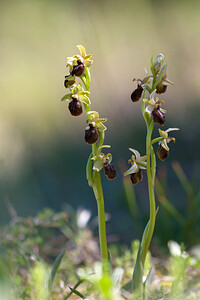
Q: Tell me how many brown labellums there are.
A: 10